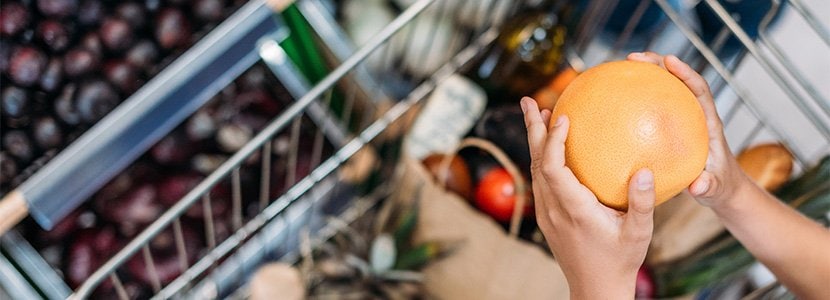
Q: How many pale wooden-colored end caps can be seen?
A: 2